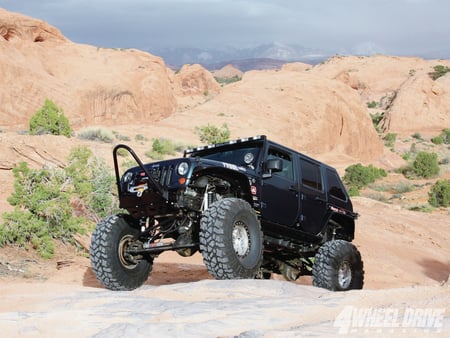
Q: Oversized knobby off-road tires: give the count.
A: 3